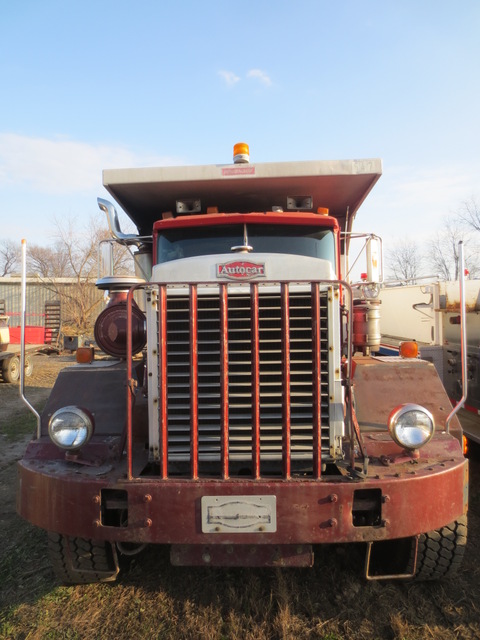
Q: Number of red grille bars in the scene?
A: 6